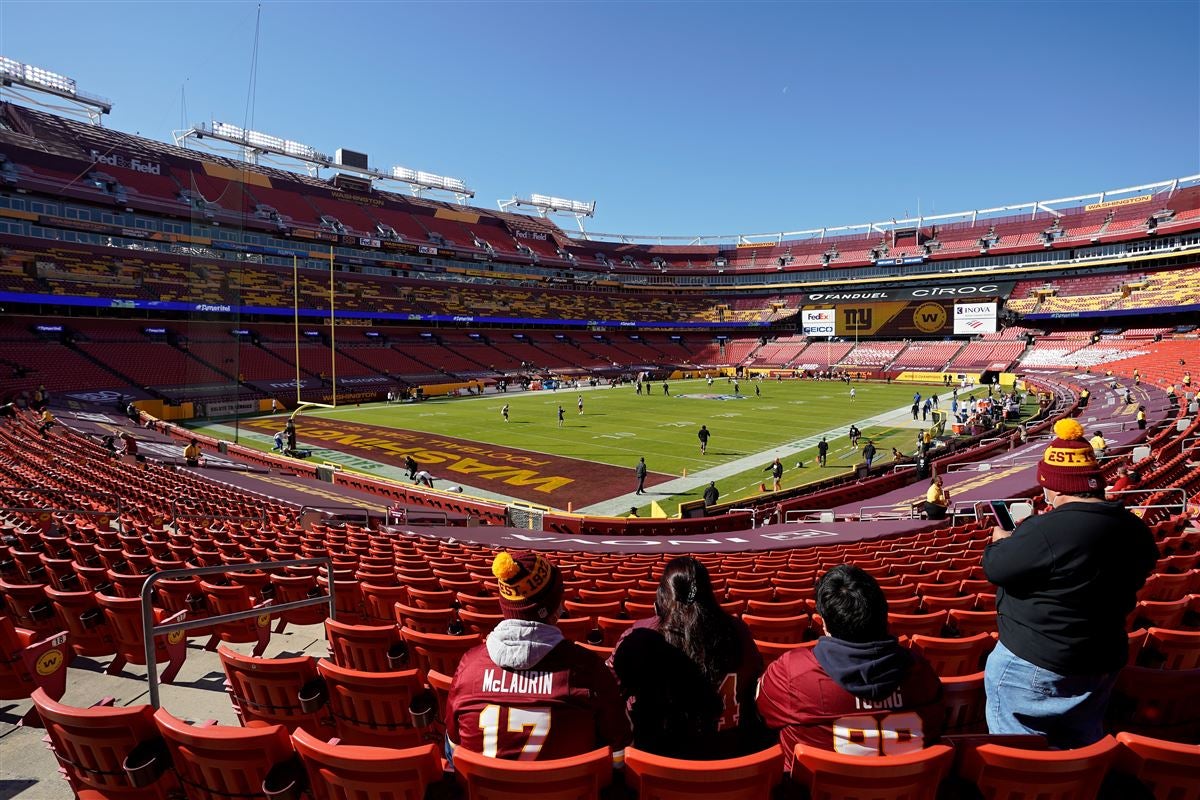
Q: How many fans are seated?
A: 3